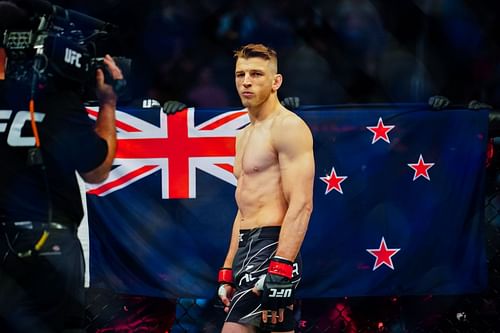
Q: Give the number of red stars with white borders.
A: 4